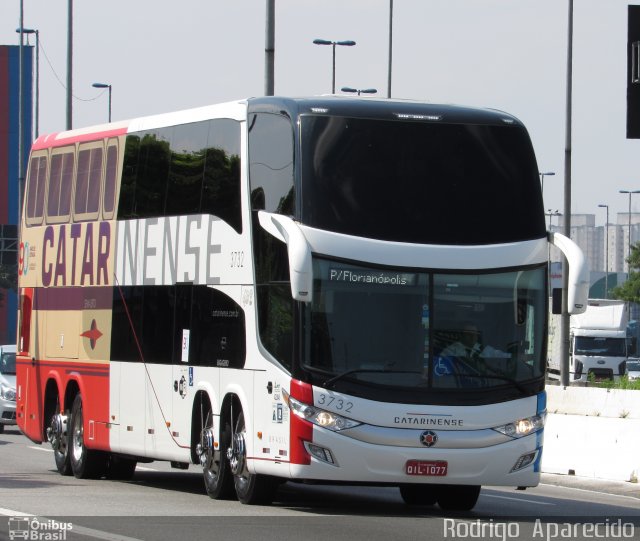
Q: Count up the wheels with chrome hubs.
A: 4